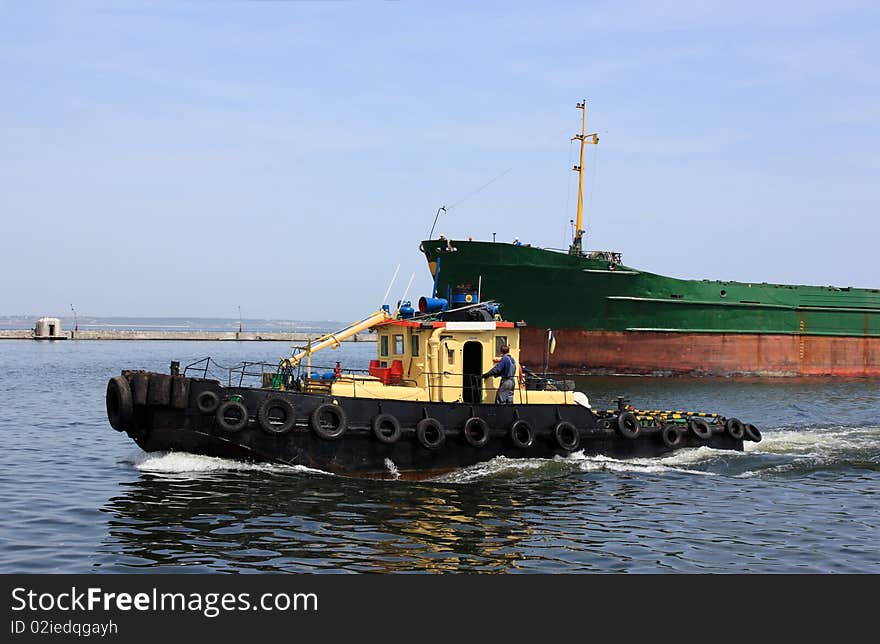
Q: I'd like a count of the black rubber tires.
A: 15